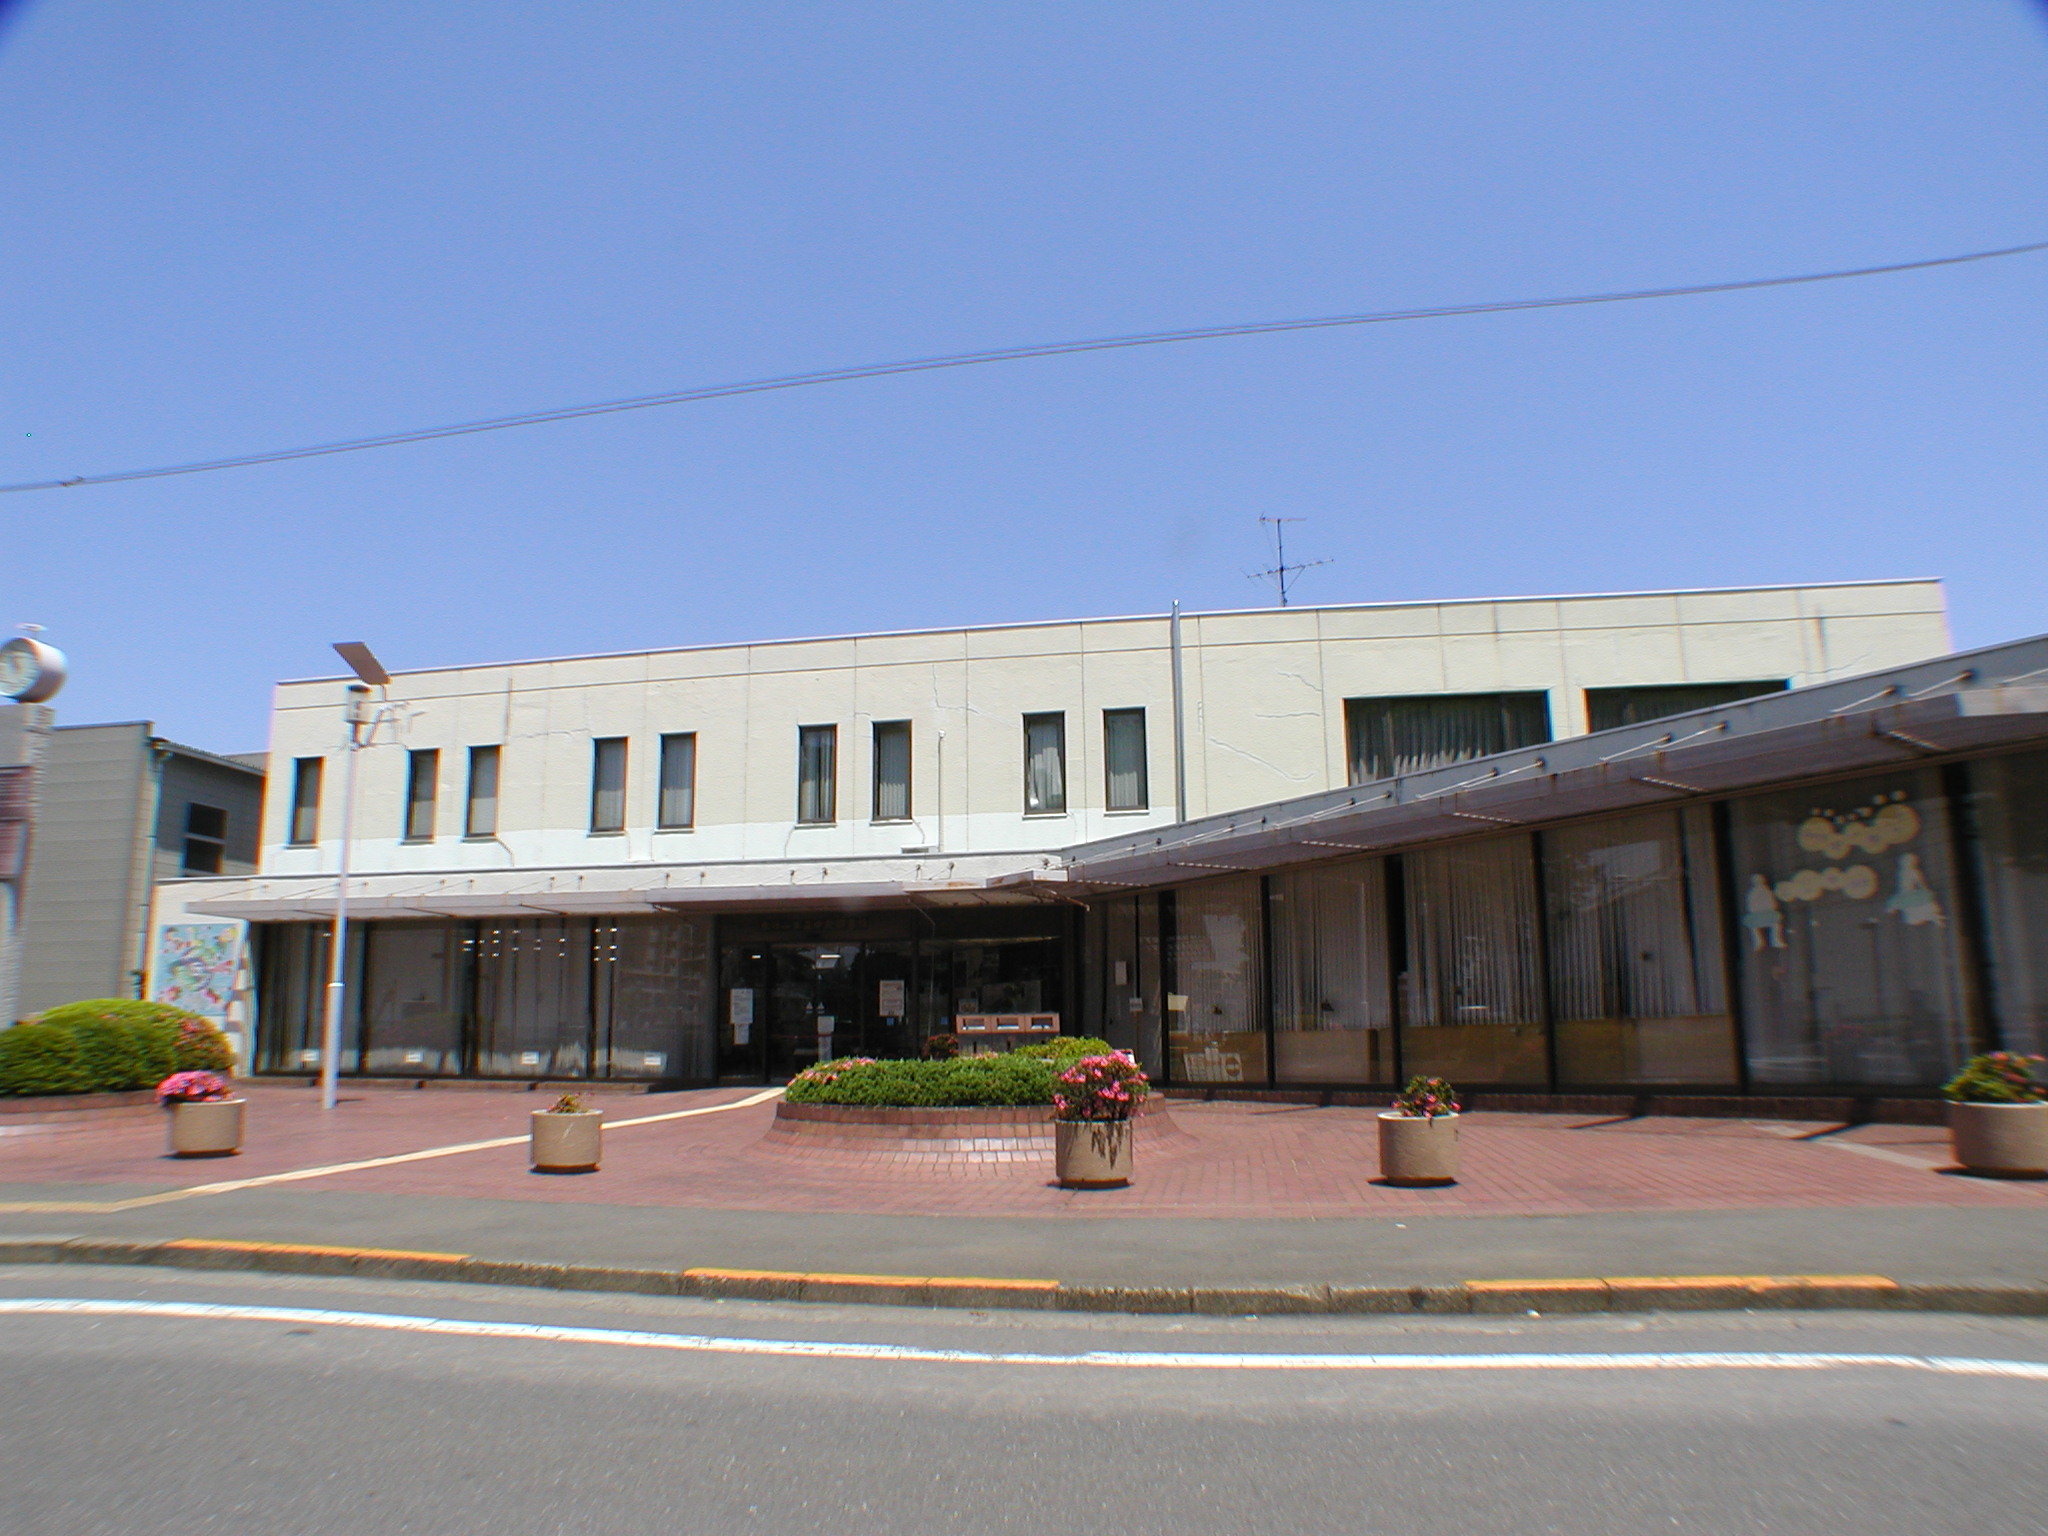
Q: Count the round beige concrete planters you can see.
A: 5